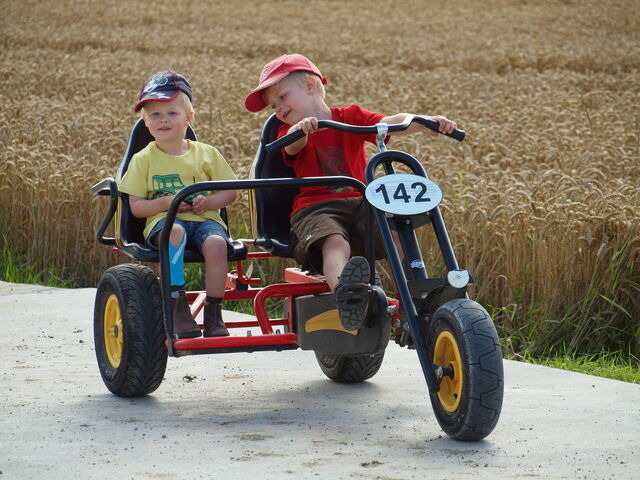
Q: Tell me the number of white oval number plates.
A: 1